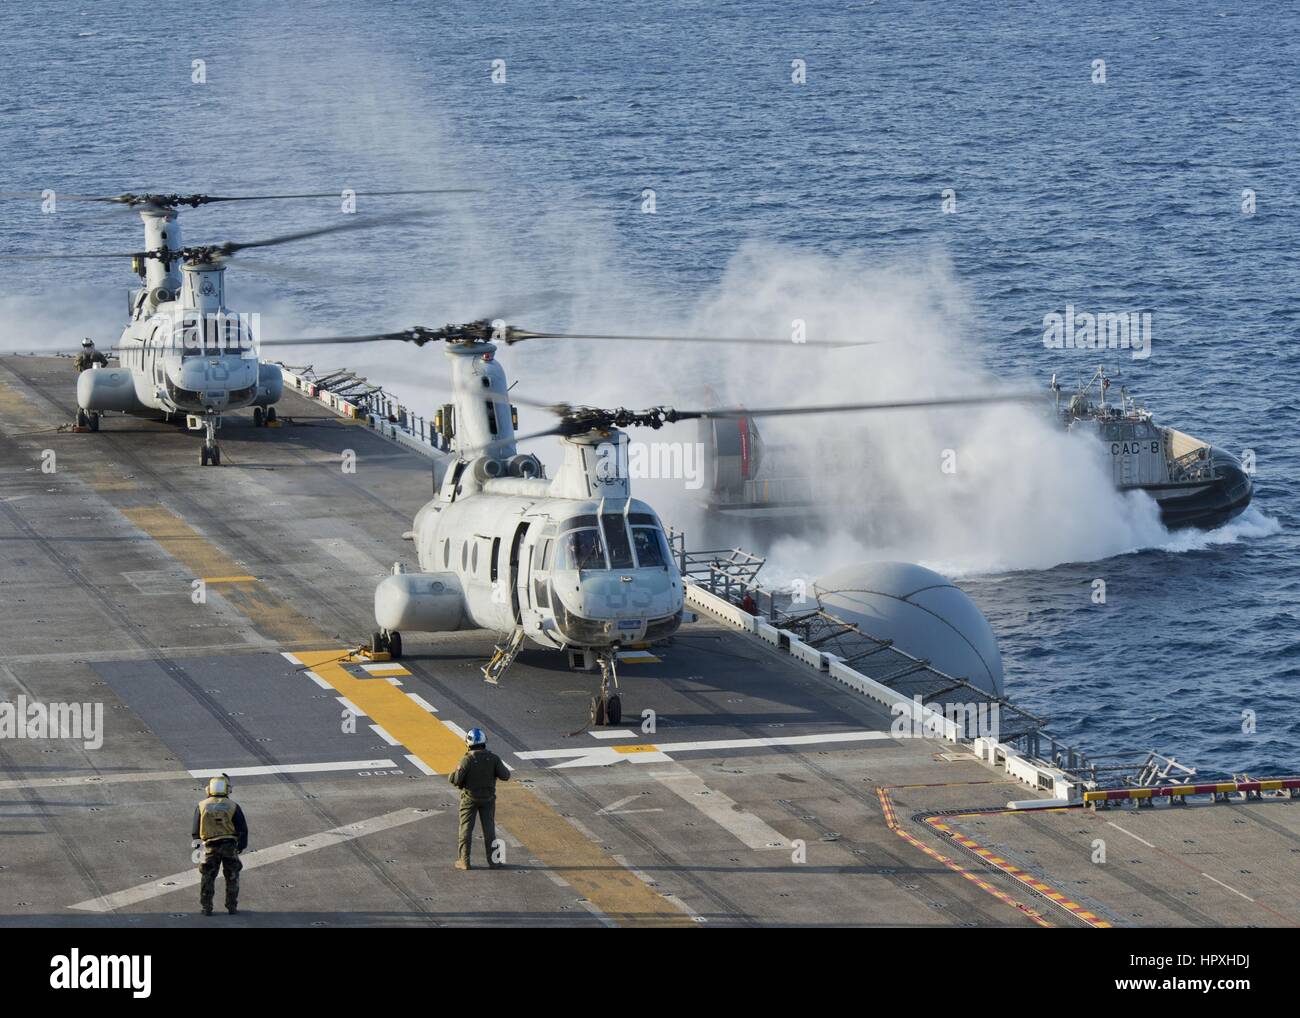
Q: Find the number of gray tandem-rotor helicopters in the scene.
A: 2